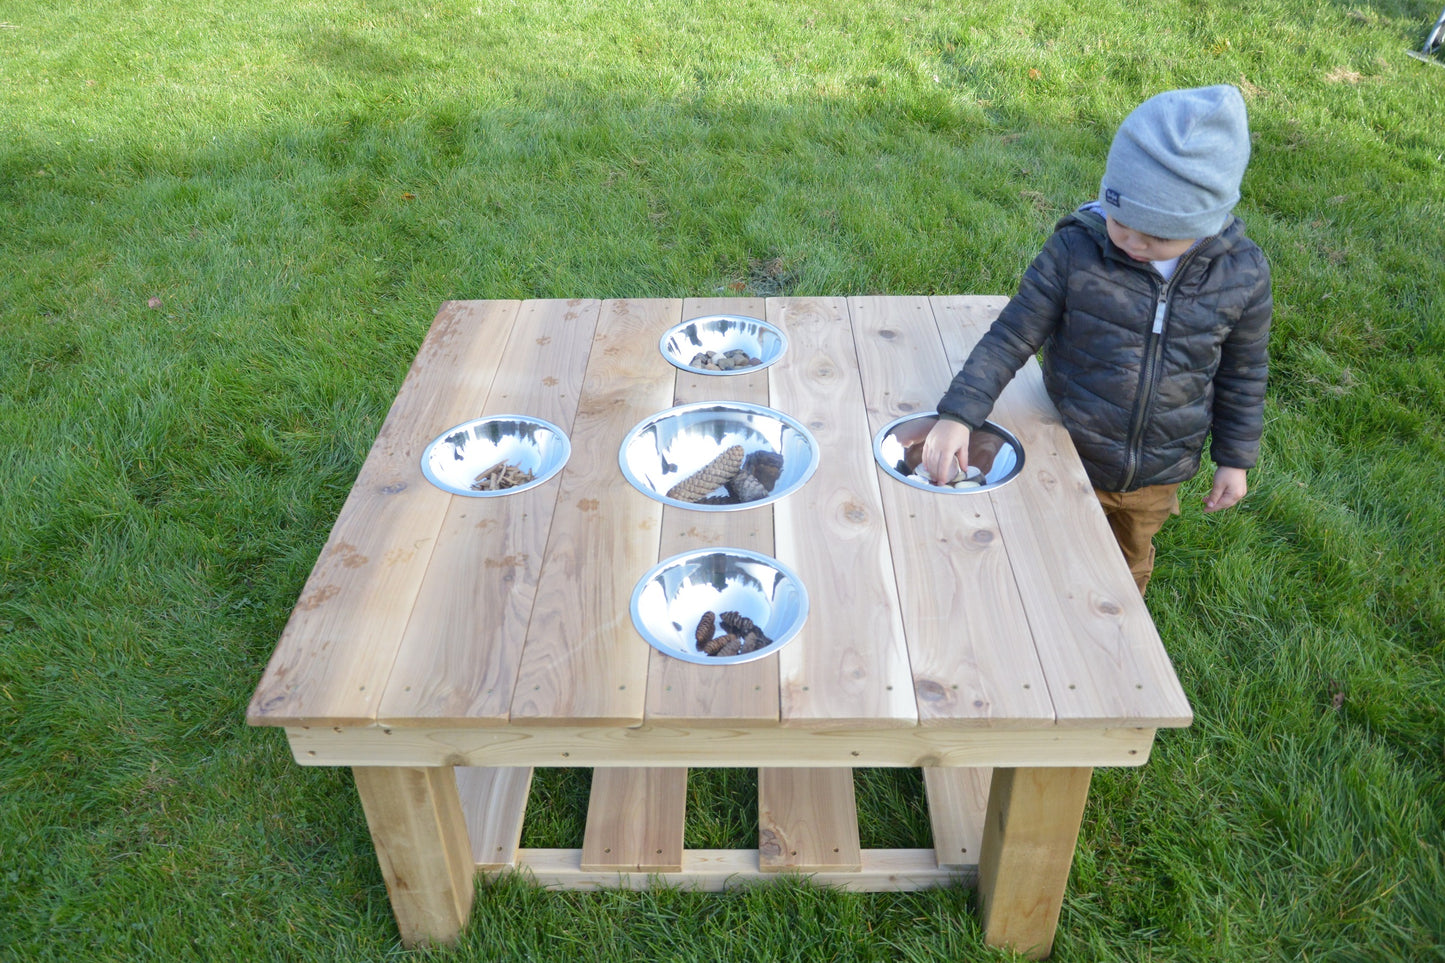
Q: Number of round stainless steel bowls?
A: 5